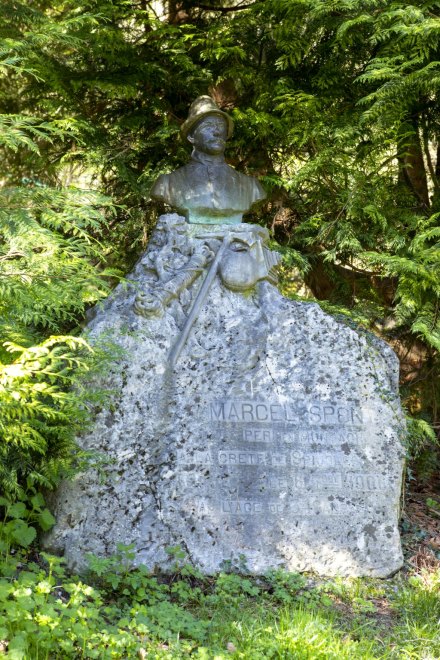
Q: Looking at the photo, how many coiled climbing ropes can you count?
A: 1